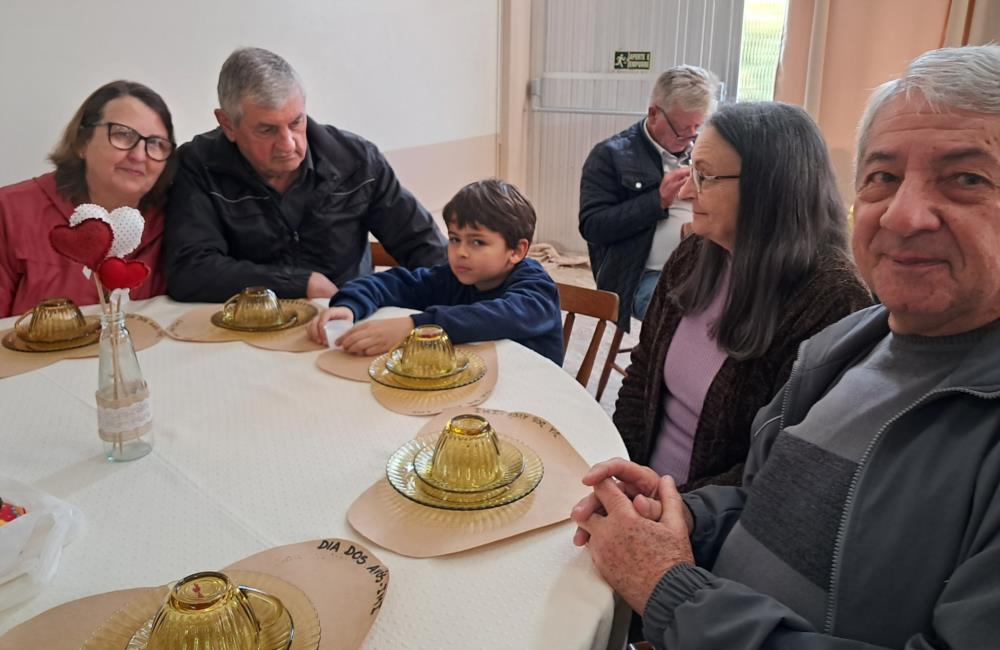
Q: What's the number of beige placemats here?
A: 5